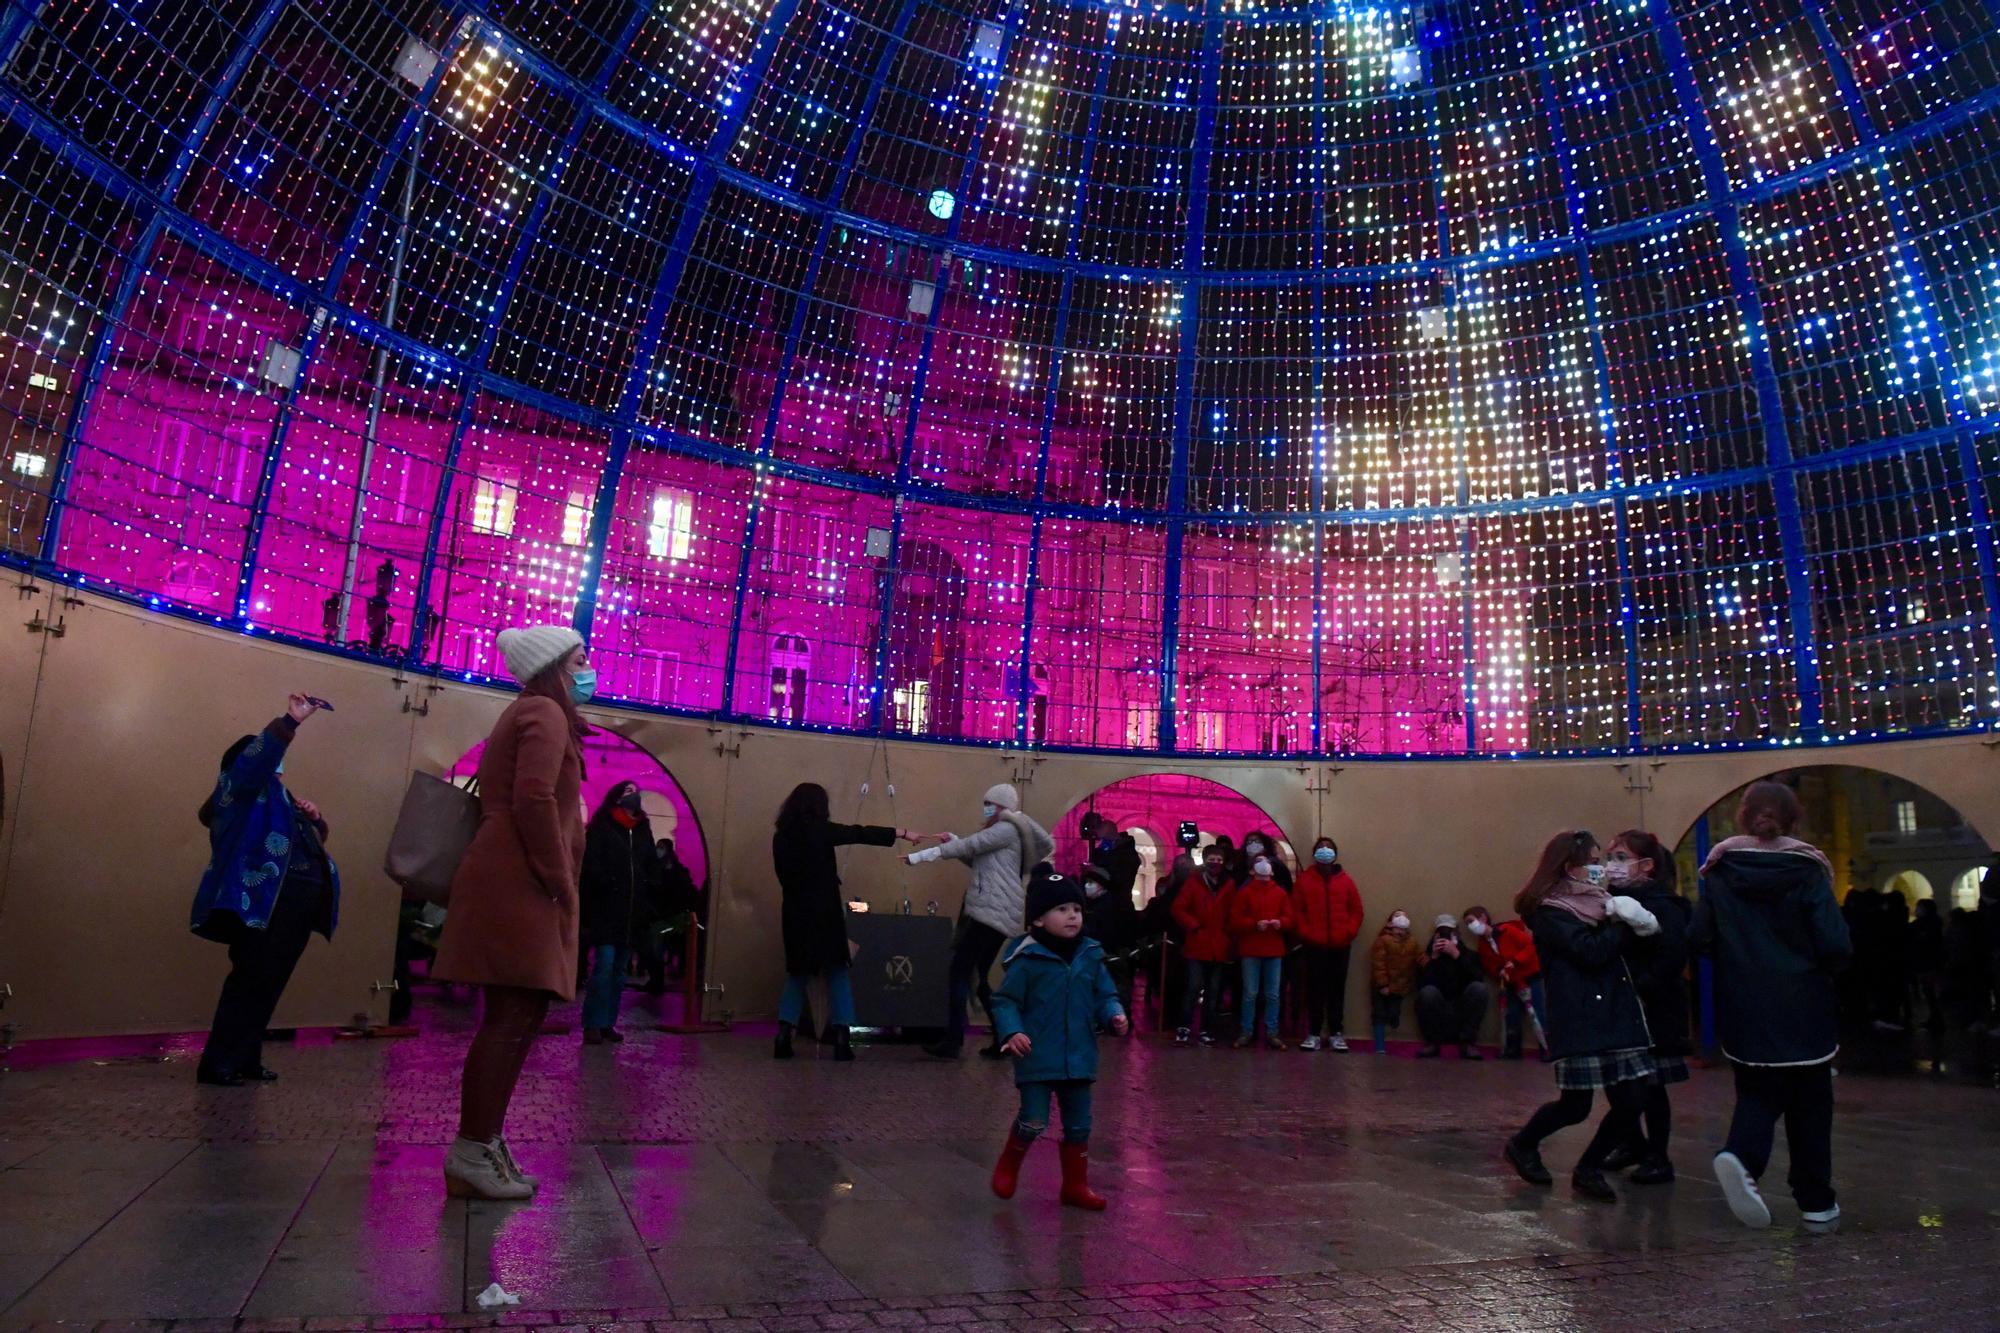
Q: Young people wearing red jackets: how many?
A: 4